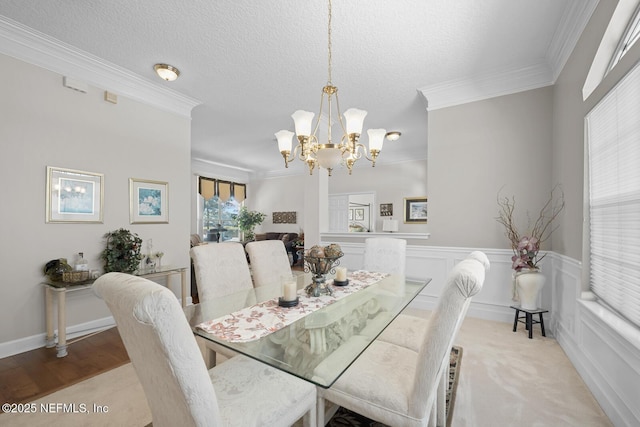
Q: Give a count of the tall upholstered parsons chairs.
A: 6